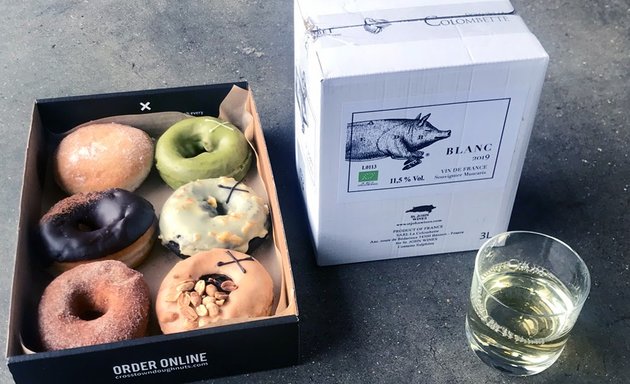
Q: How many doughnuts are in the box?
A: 6